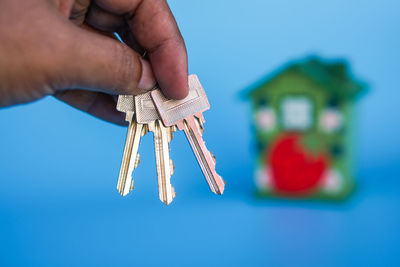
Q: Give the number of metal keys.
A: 3